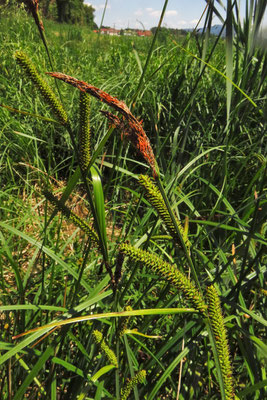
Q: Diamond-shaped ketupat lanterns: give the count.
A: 0